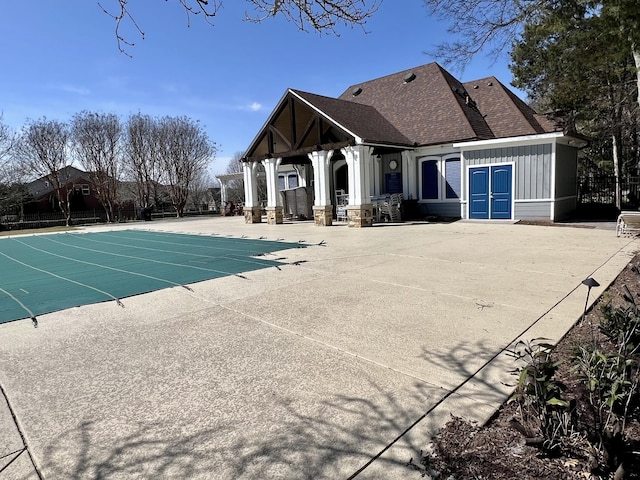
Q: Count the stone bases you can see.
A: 4